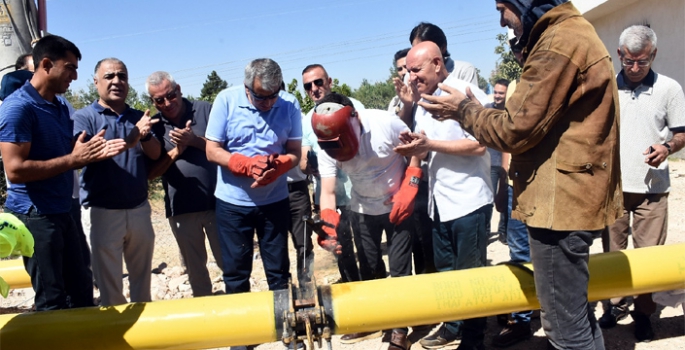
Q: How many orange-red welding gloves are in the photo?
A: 4